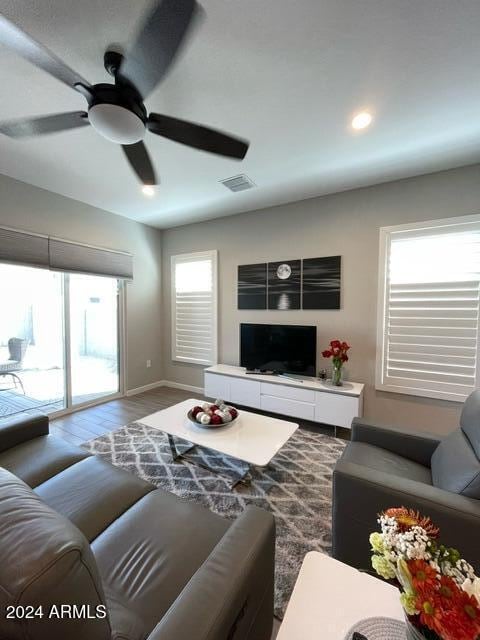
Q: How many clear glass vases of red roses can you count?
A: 1